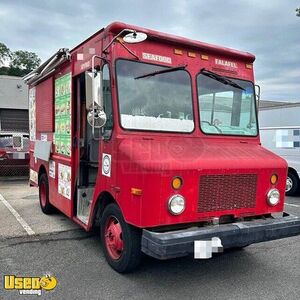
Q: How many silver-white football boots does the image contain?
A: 0